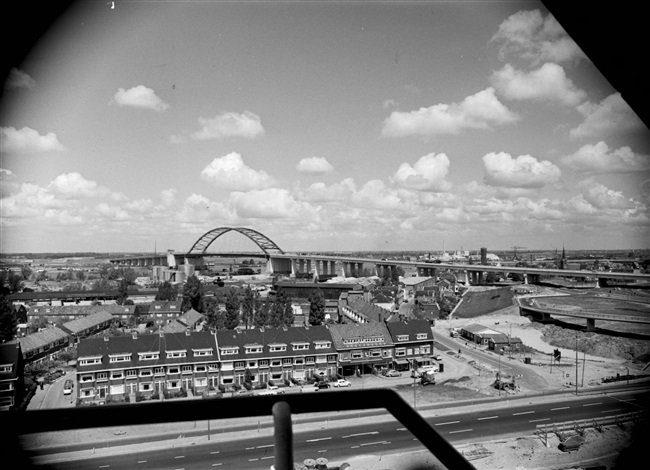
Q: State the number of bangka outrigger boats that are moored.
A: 0